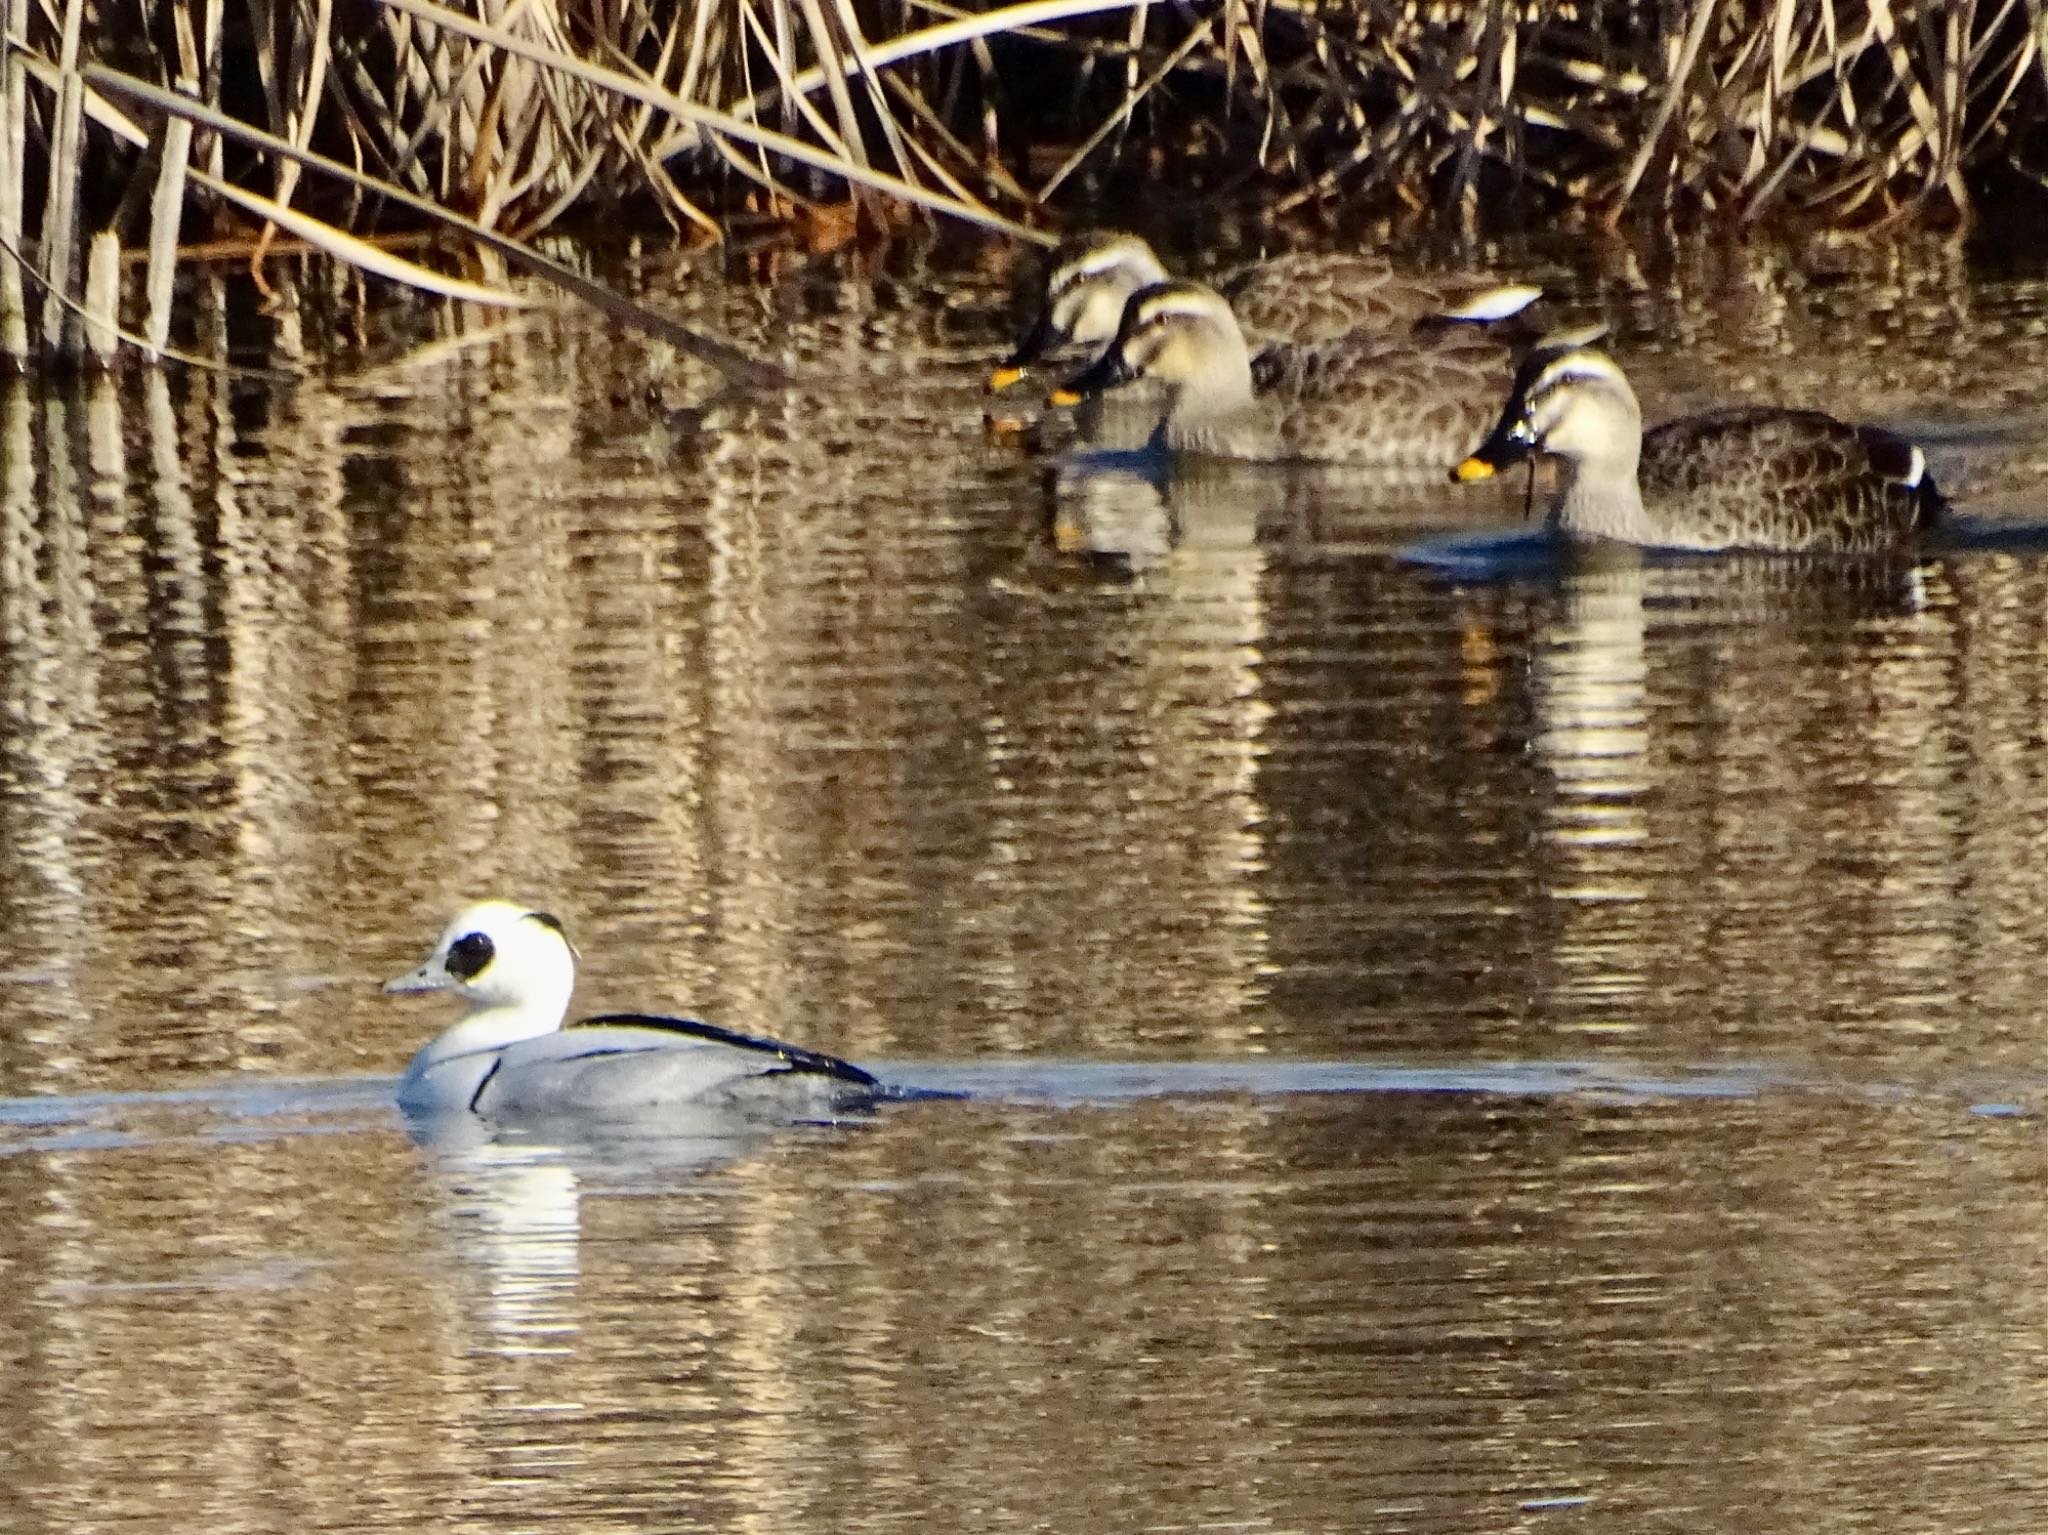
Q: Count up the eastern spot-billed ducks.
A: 3